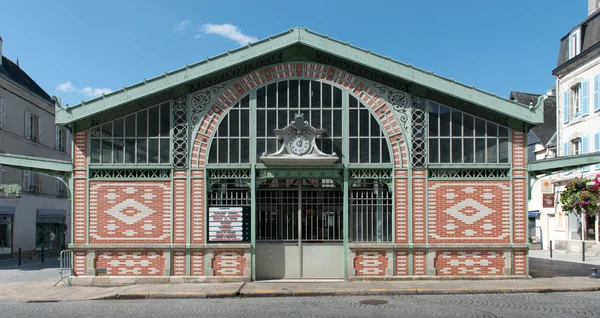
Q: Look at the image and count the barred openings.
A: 3